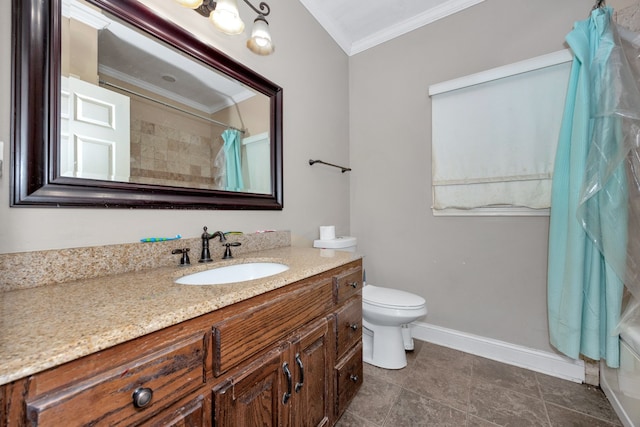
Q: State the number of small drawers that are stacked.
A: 3